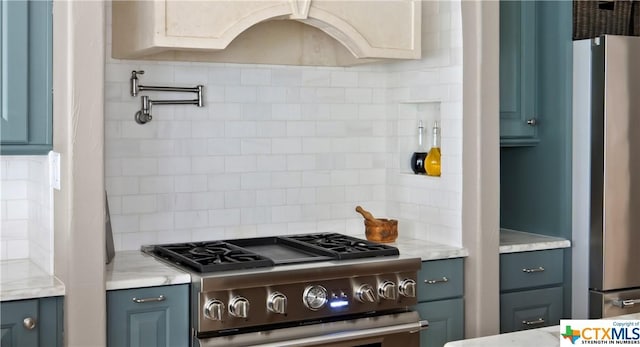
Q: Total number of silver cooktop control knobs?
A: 6